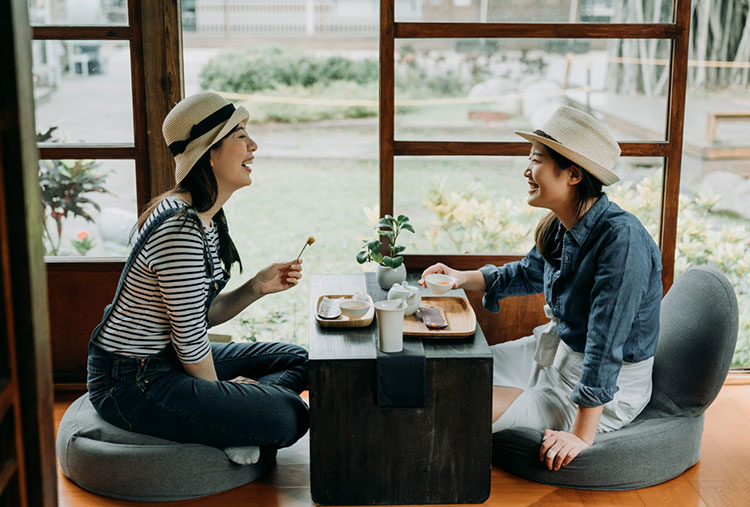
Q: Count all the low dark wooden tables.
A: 1